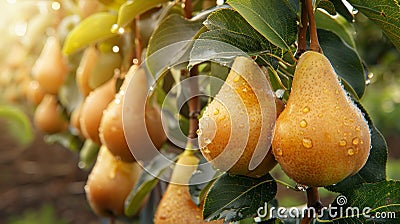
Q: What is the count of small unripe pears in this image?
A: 0